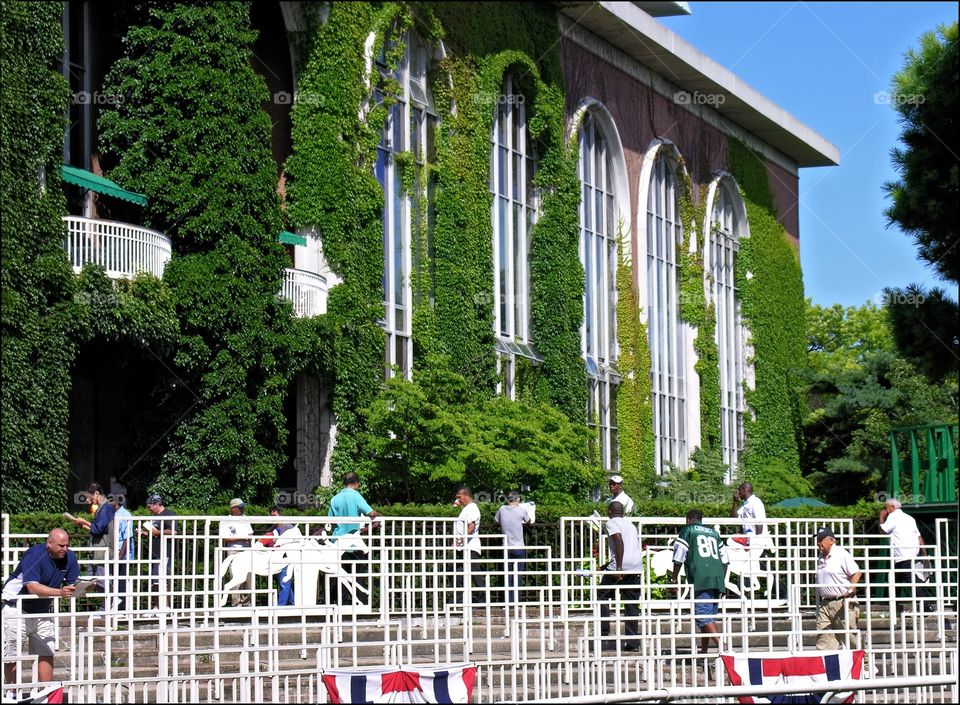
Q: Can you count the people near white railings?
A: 15